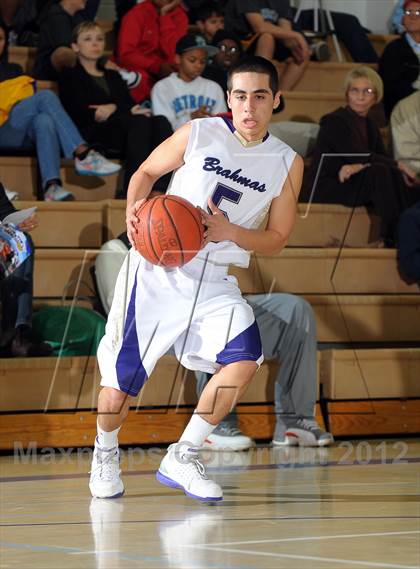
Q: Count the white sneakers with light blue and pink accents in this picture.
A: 2